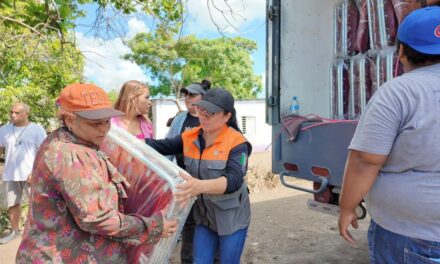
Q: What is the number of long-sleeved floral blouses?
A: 1